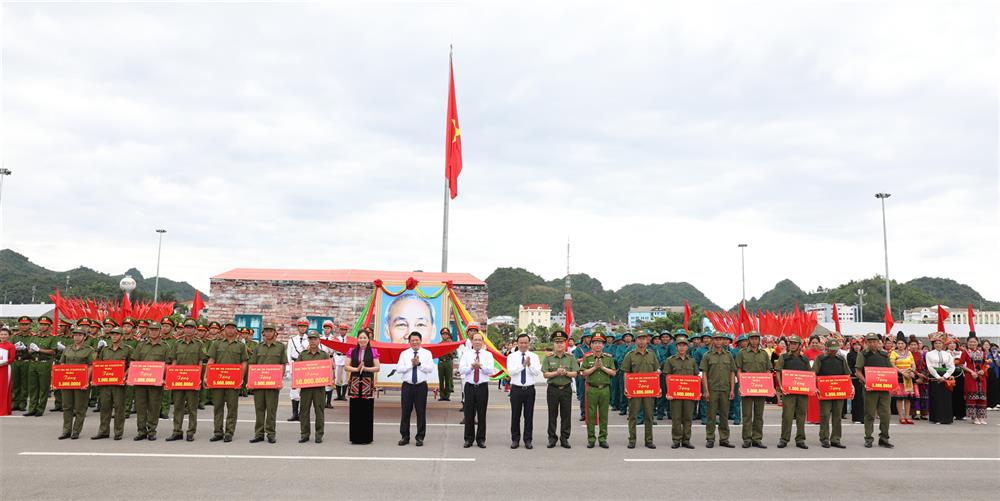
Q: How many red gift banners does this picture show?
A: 13